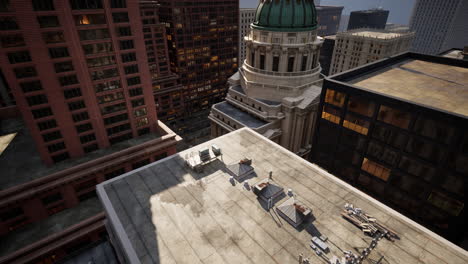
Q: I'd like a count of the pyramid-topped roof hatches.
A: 3